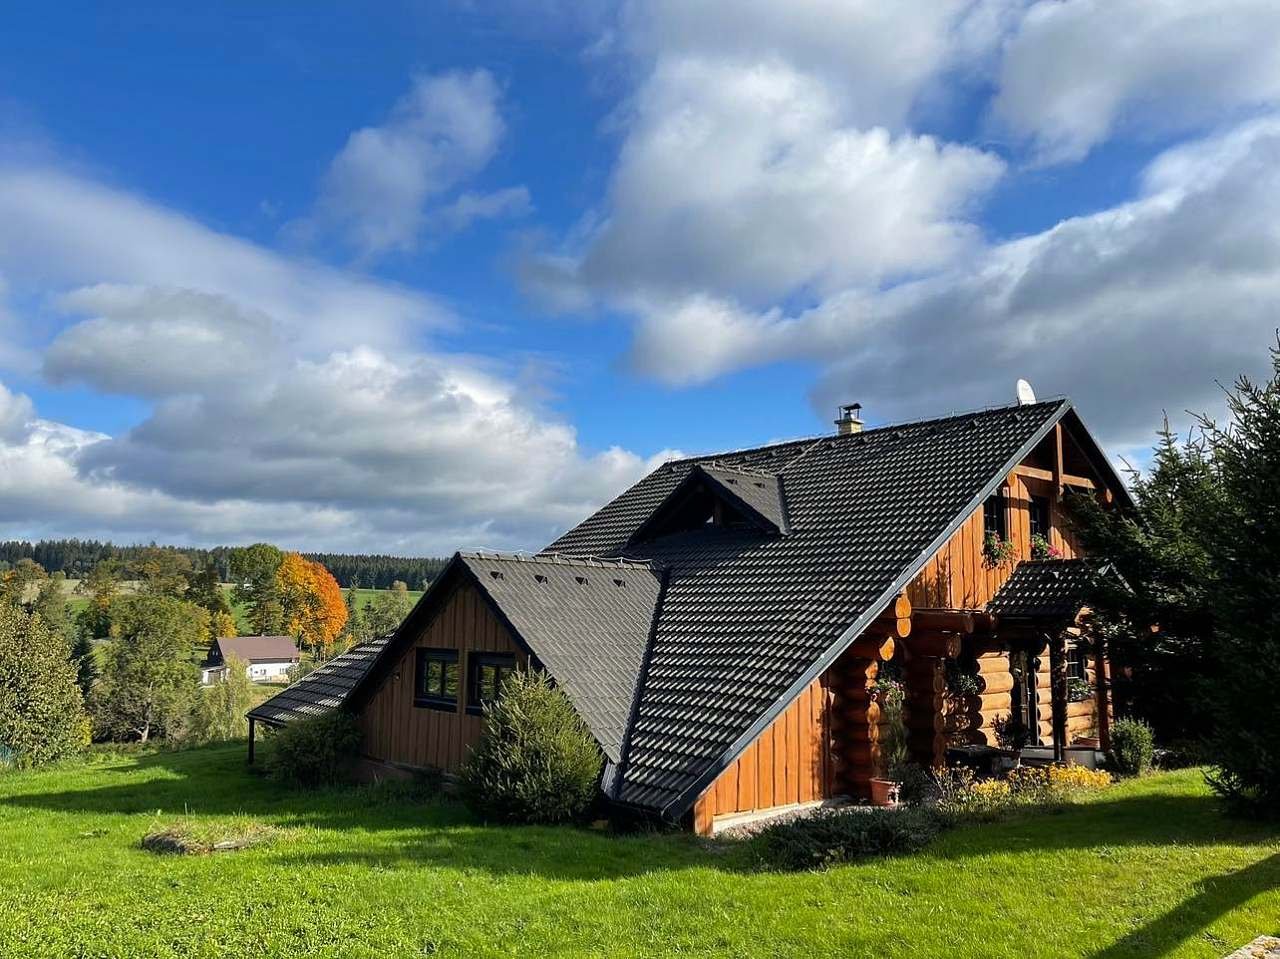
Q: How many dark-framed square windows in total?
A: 2